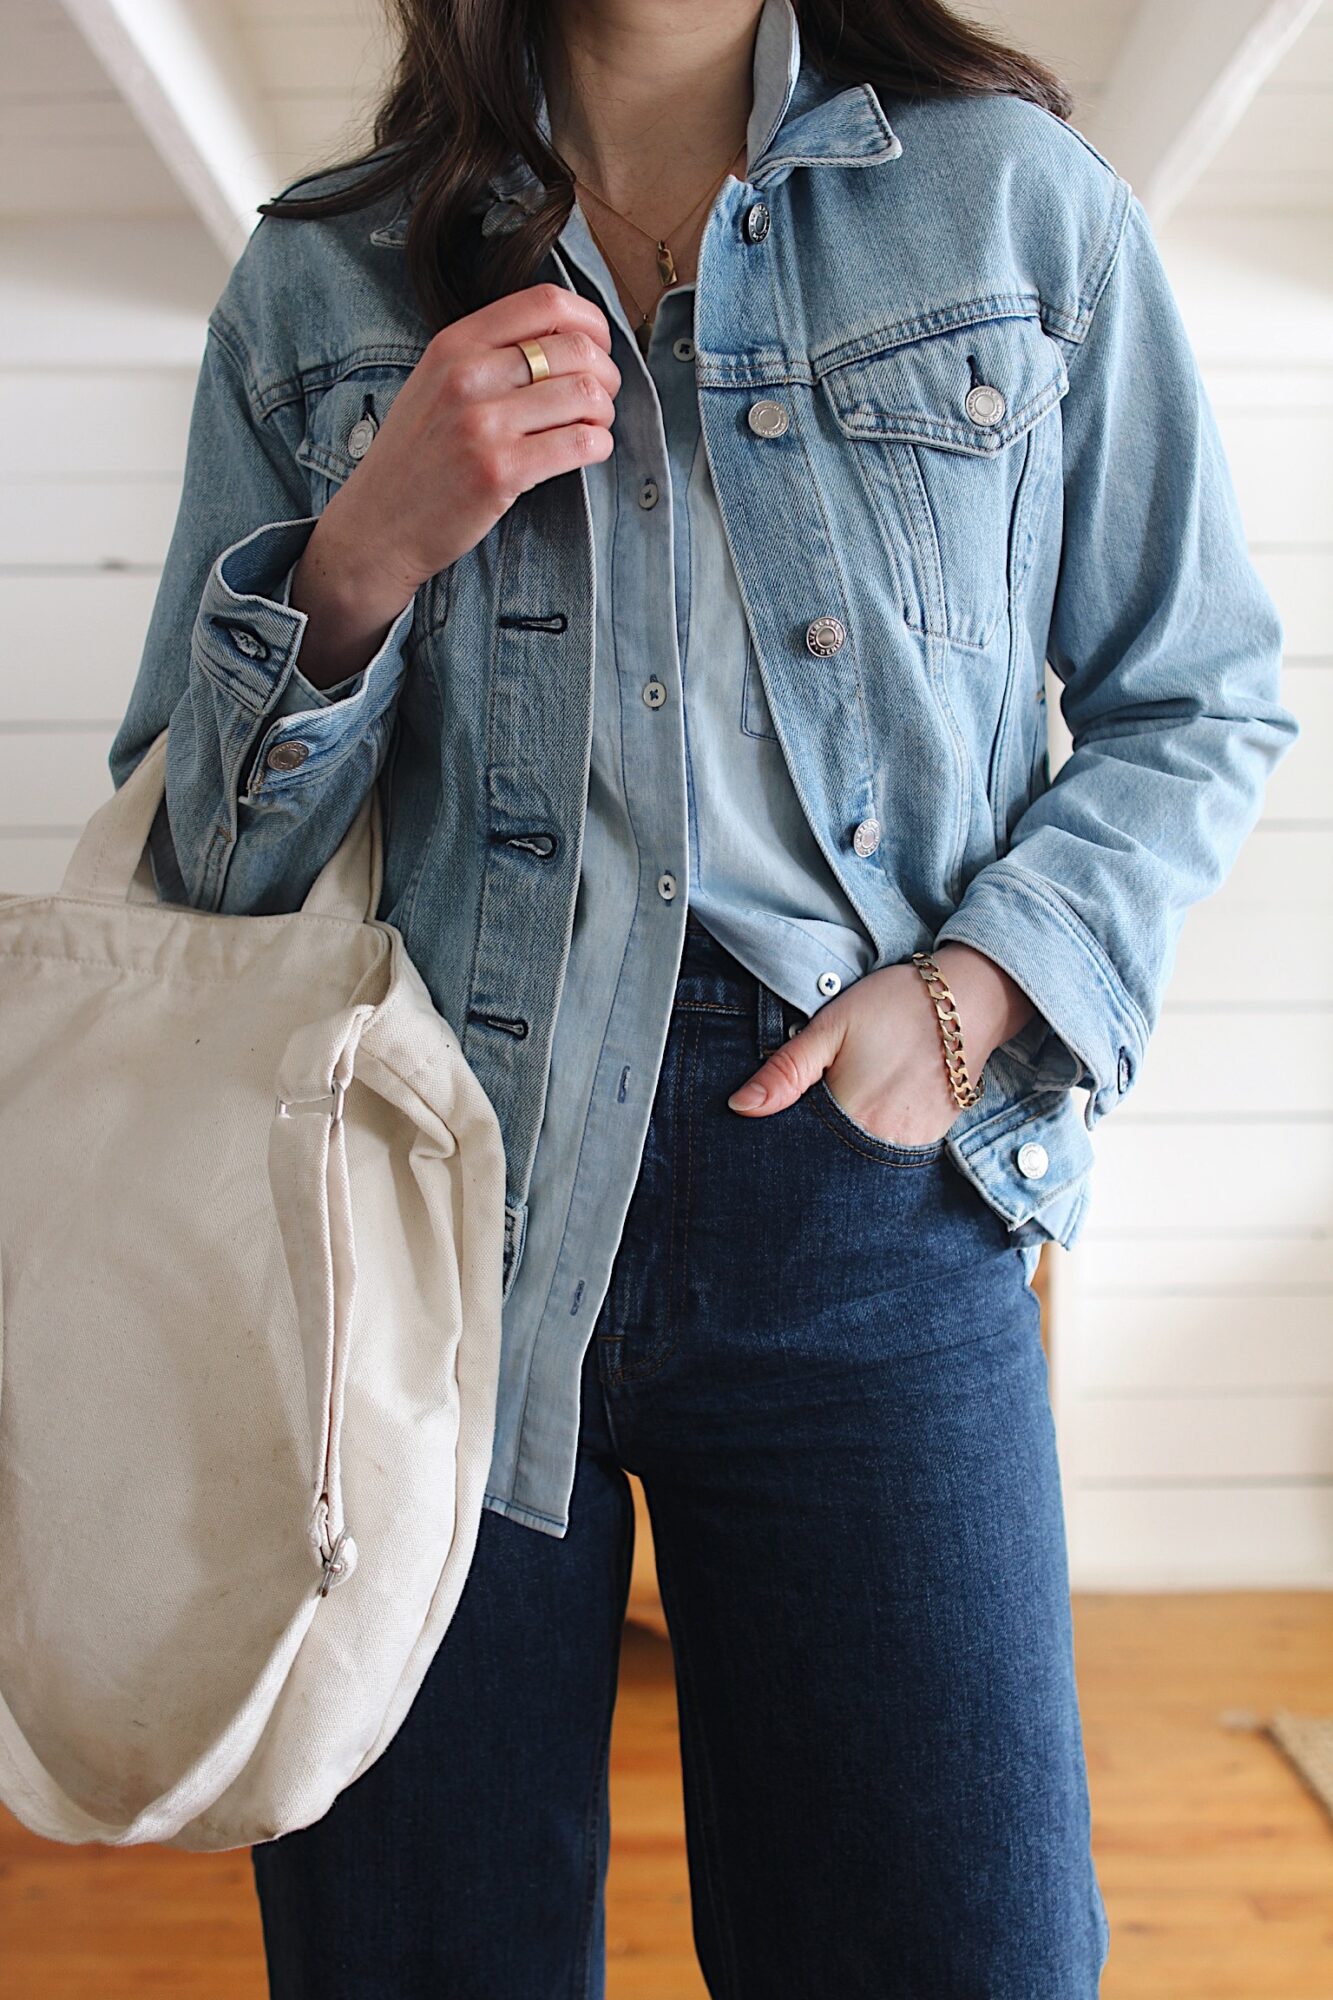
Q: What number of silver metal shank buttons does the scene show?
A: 8